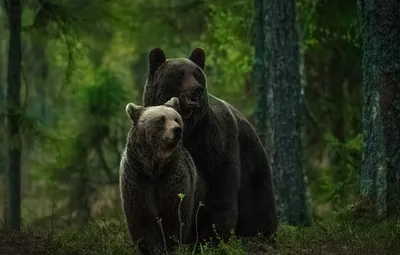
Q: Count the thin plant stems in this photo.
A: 3